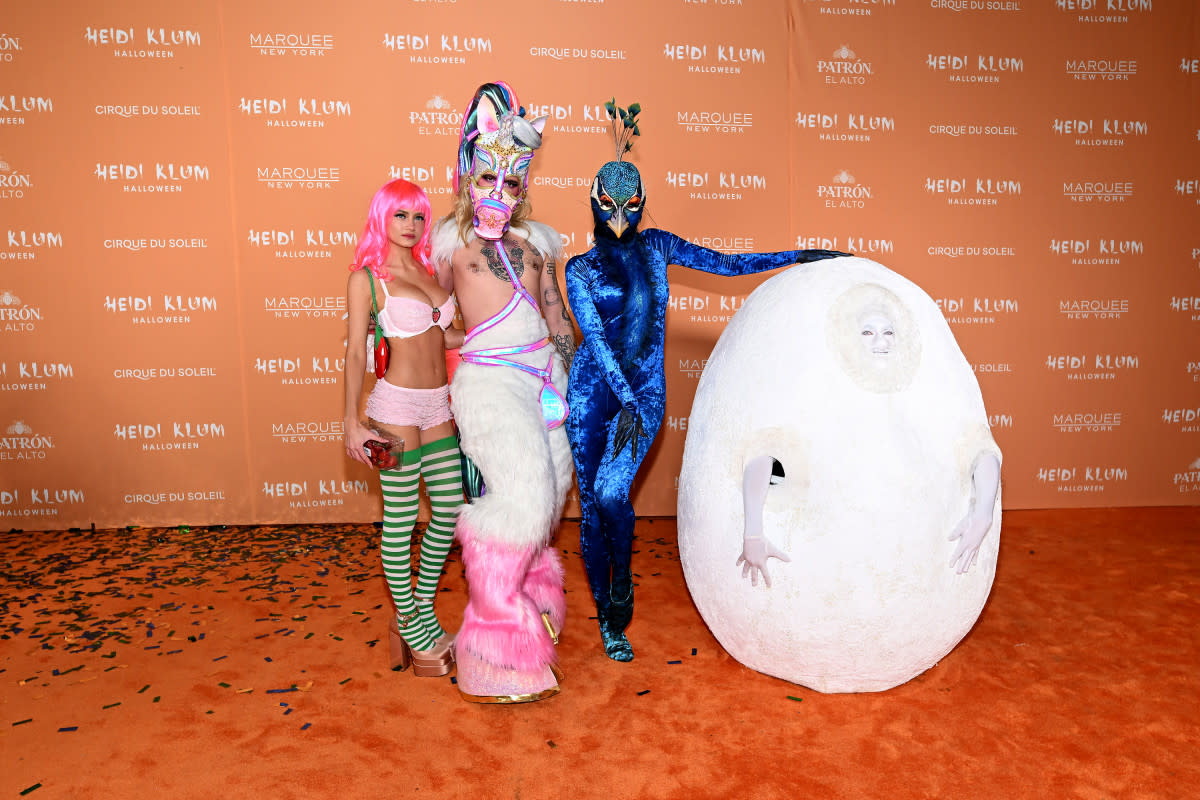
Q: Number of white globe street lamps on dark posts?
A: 0